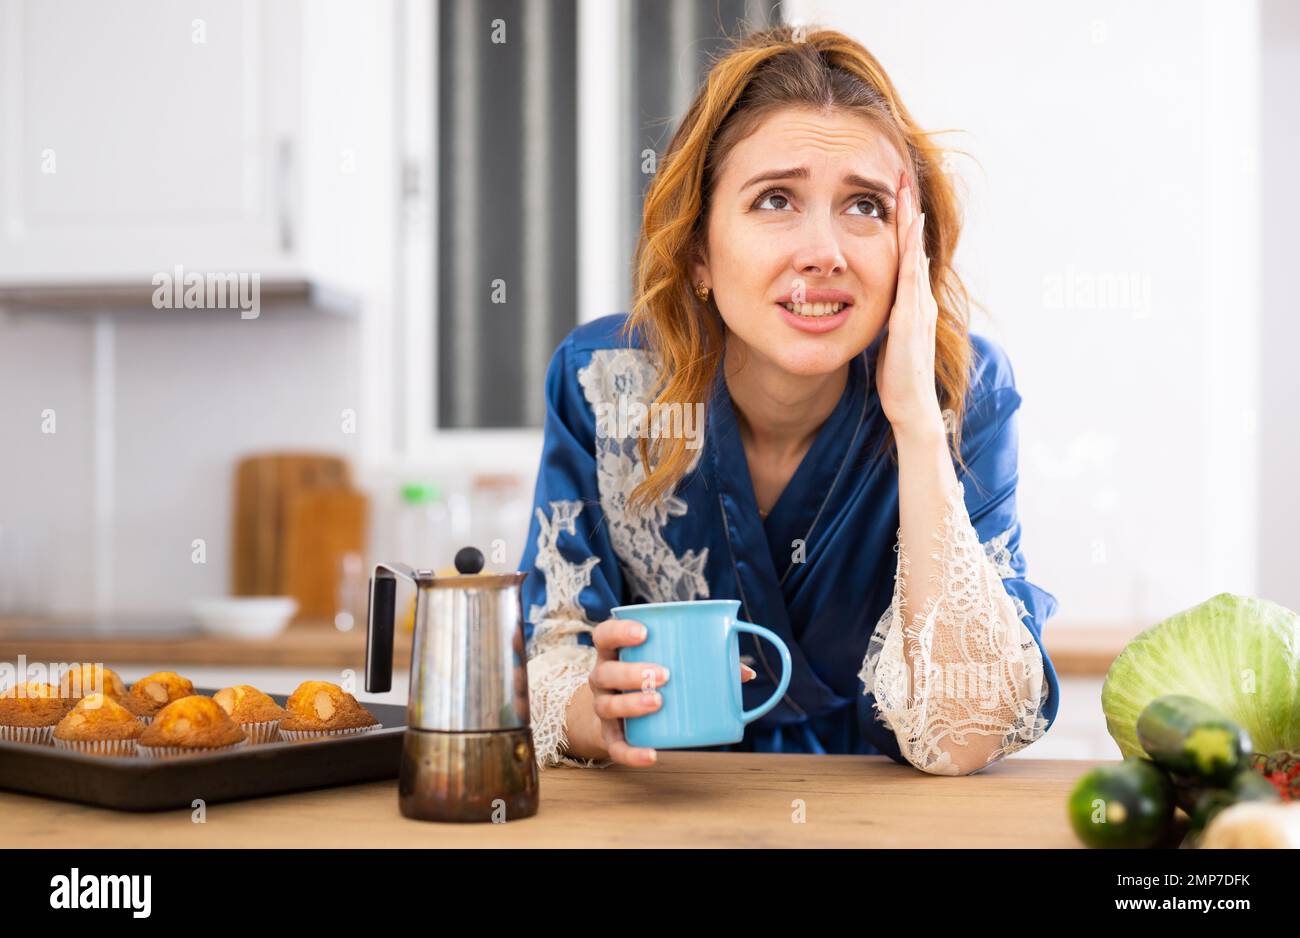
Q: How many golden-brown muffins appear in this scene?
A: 7